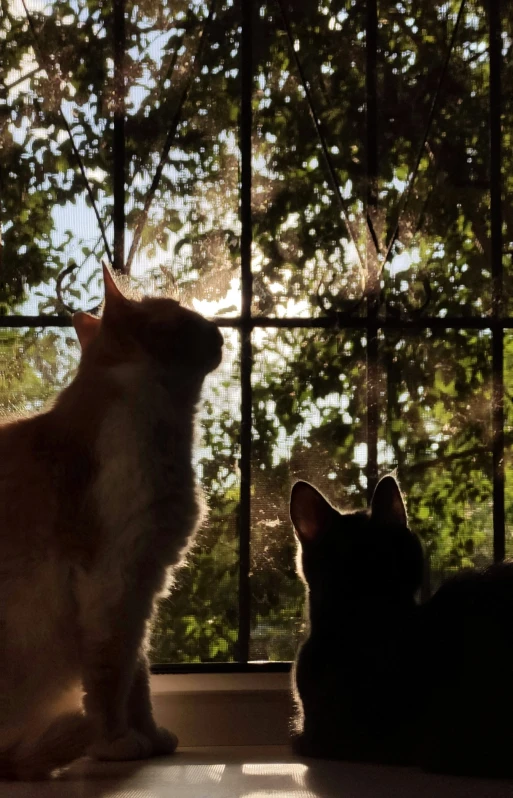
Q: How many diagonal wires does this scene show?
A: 4